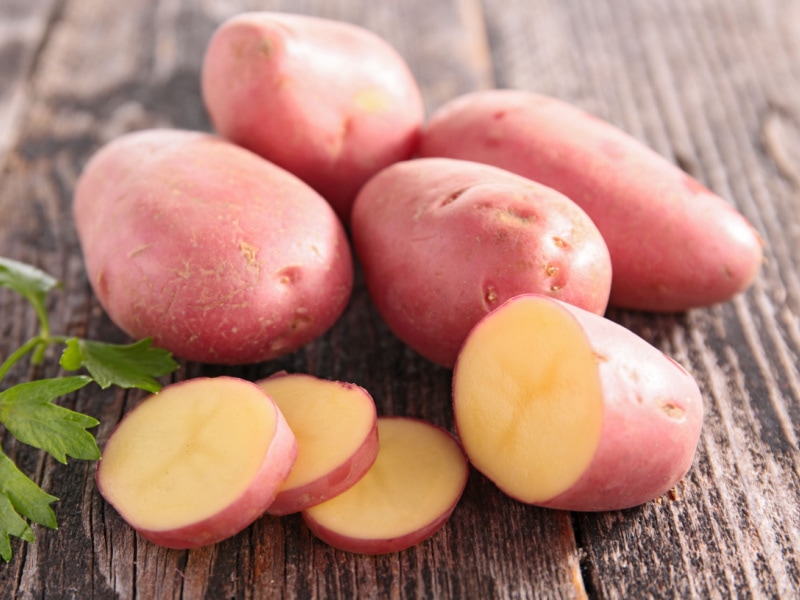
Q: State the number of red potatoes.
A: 5